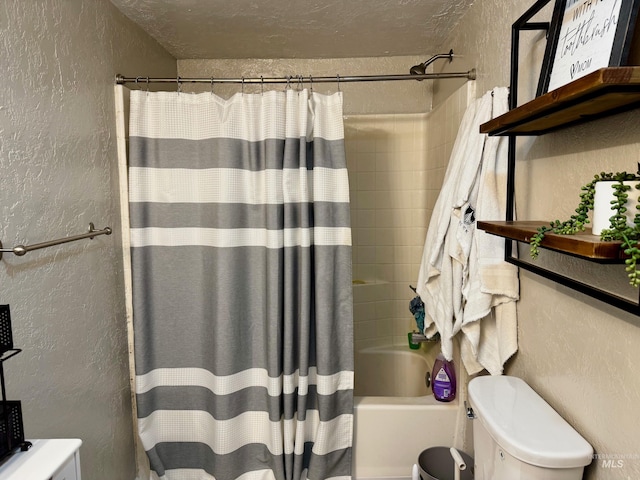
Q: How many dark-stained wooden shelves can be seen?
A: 2